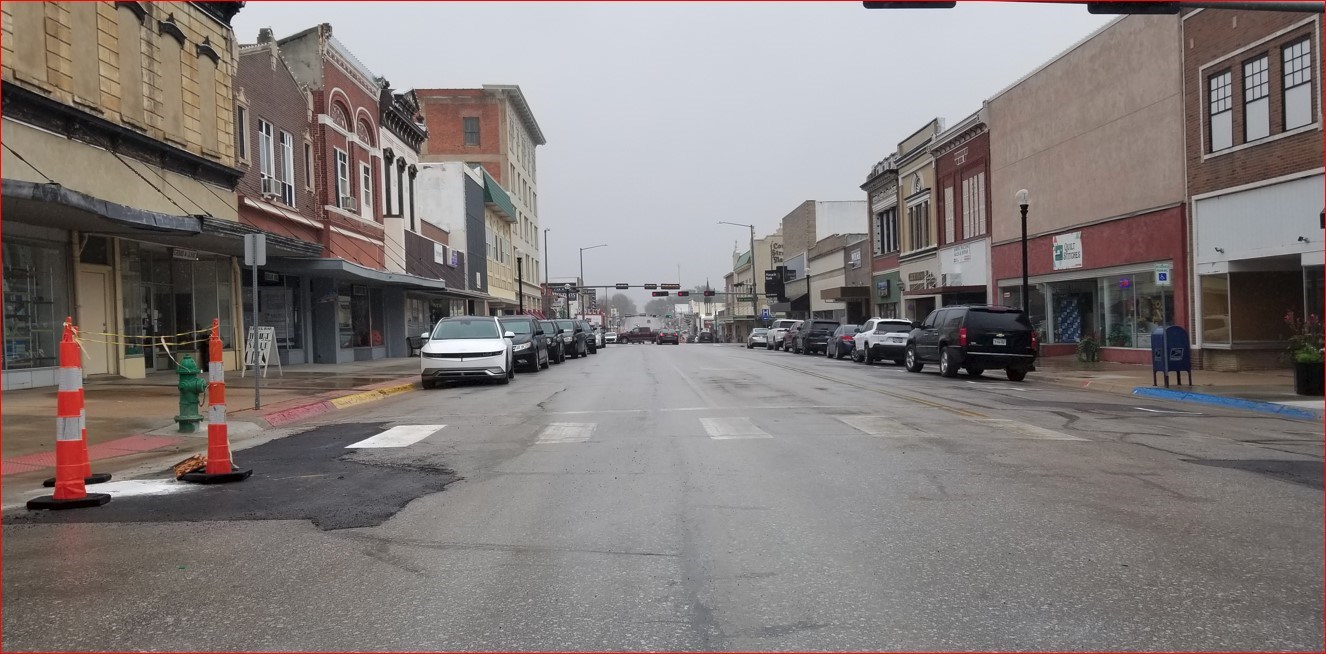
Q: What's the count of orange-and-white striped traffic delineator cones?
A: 3